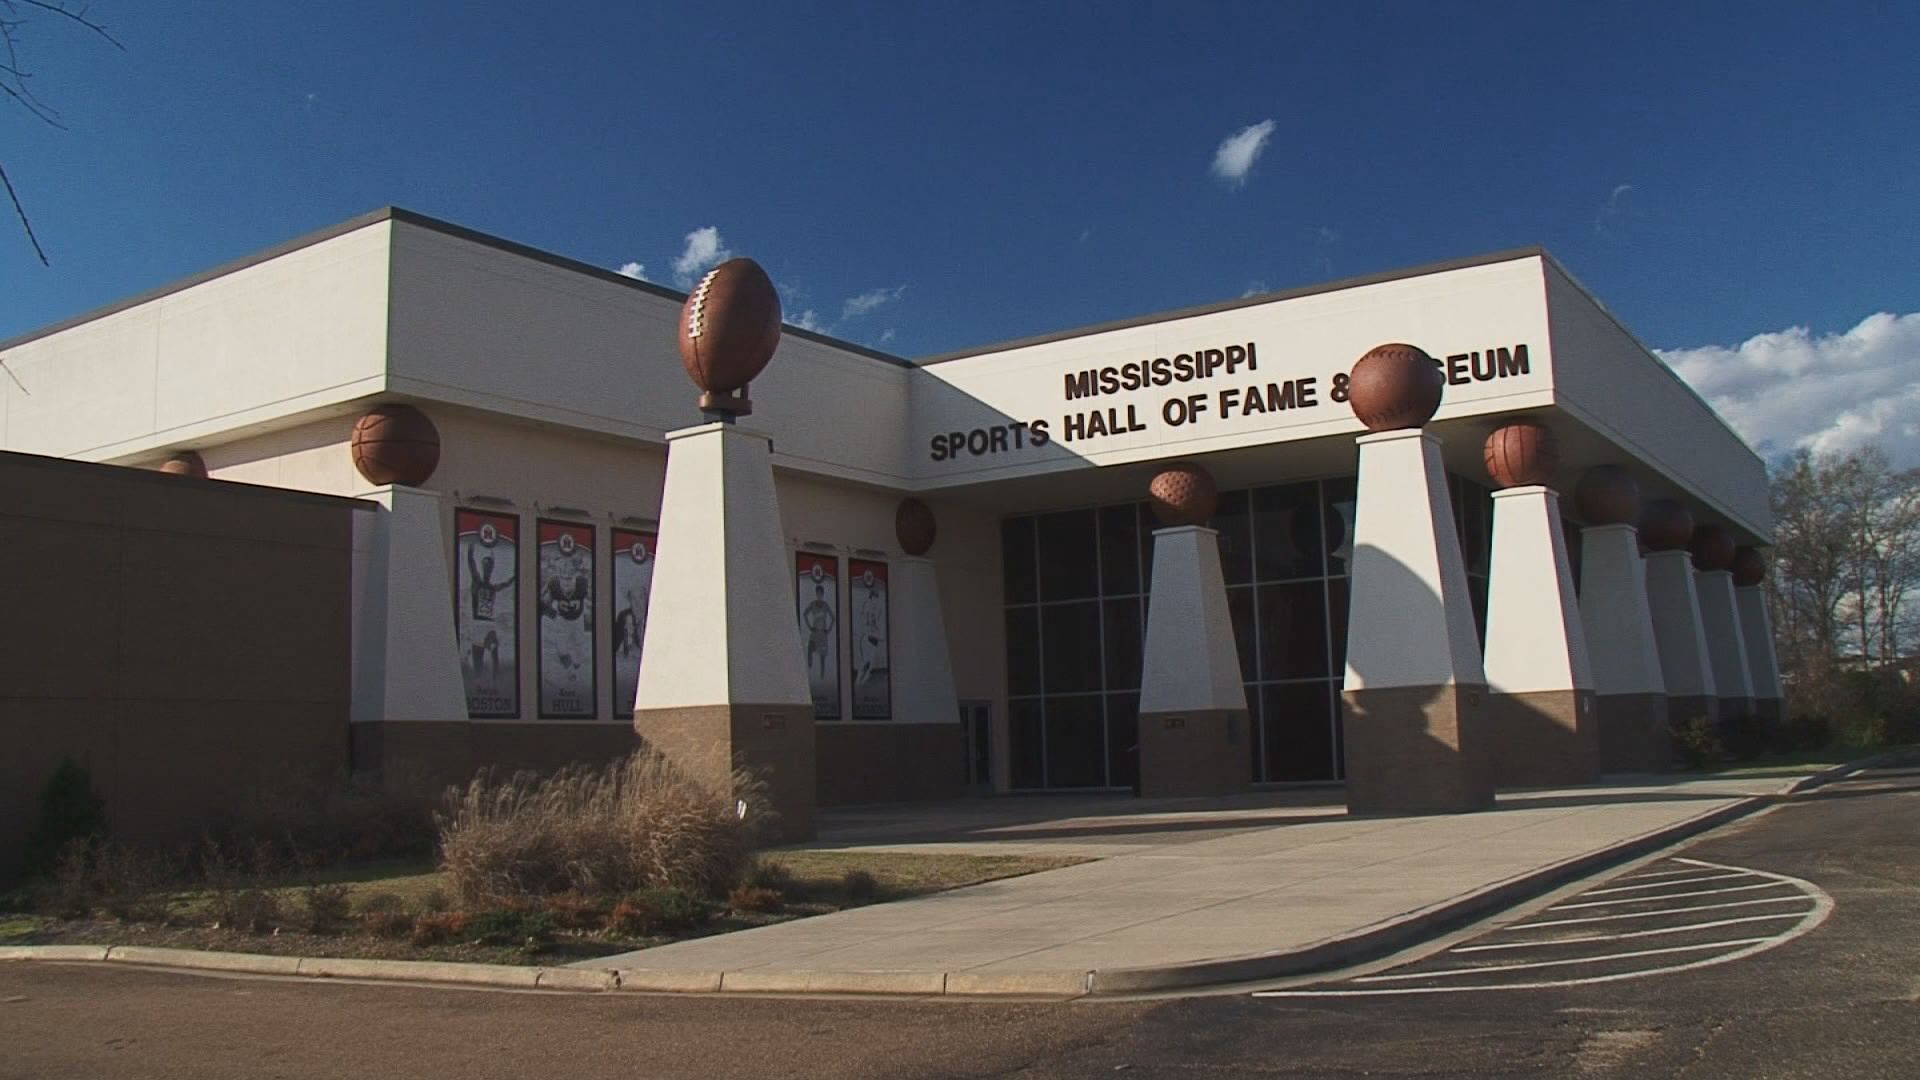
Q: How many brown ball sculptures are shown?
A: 11